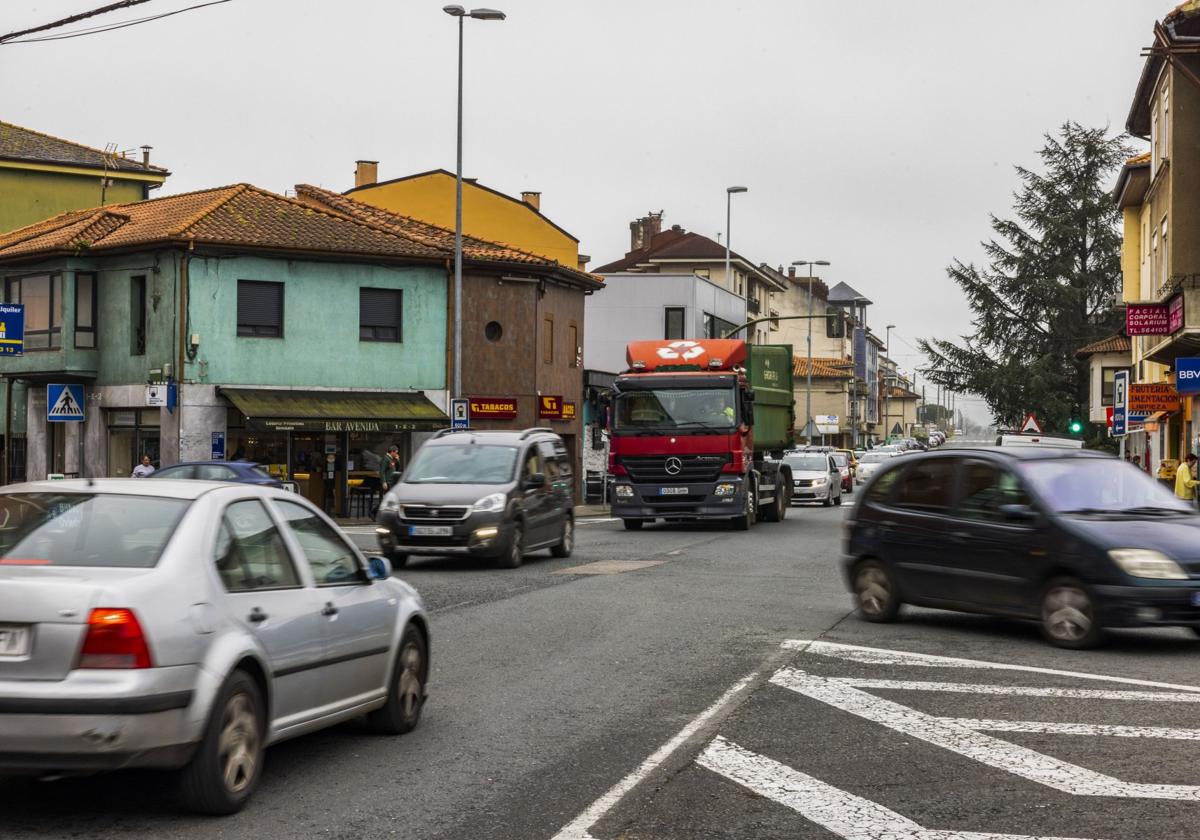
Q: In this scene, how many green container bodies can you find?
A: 1